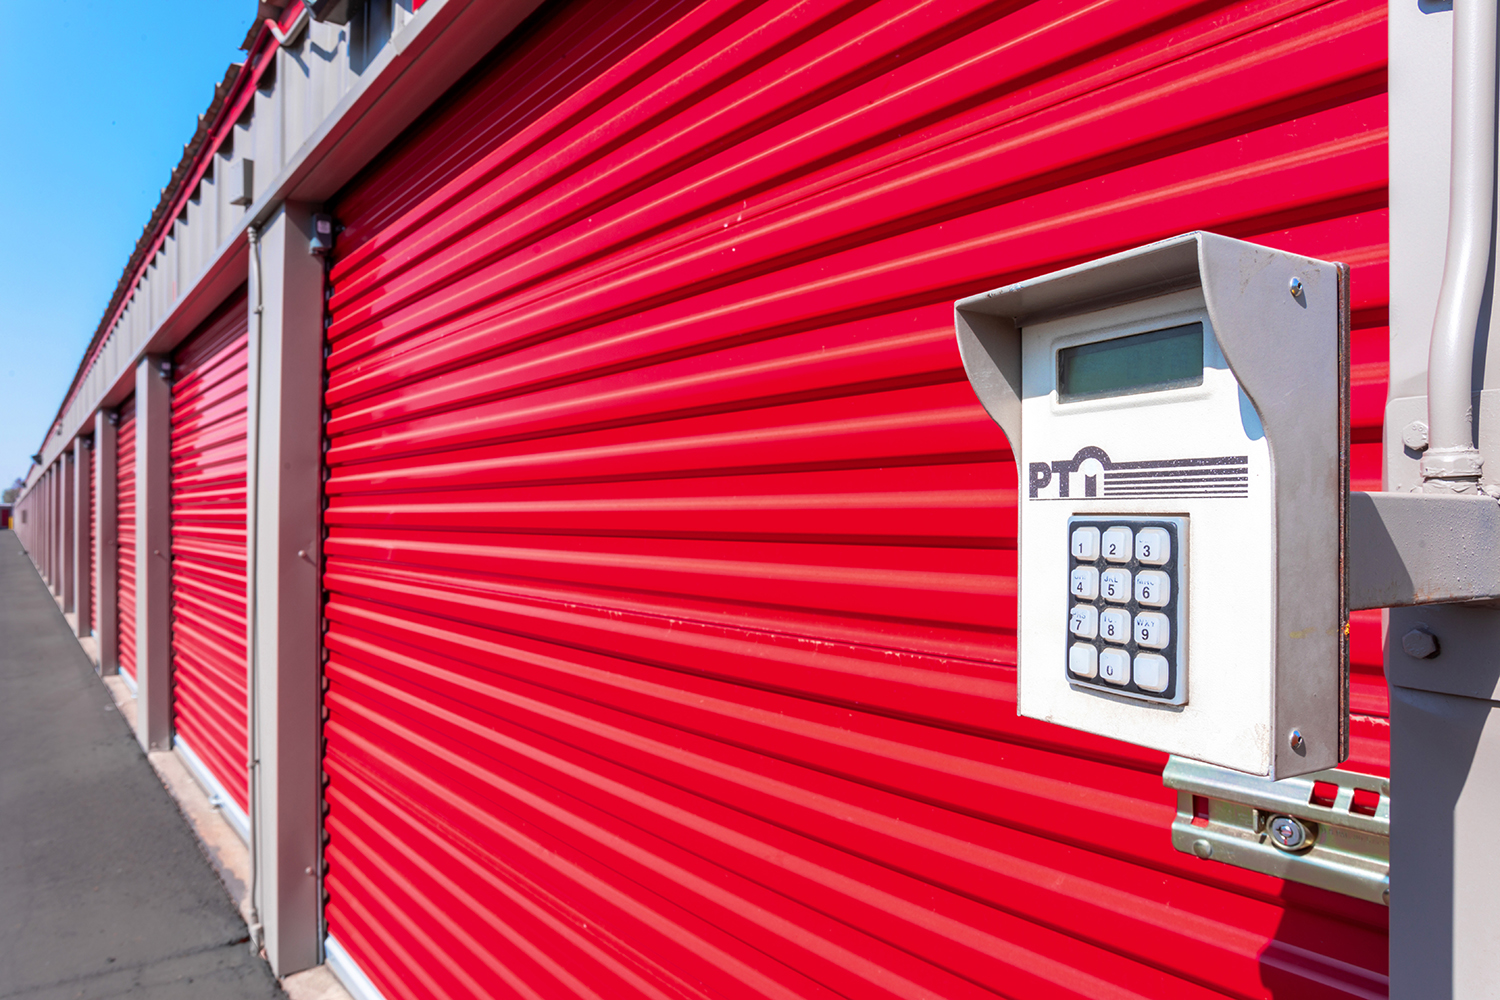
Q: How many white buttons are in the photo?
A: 12